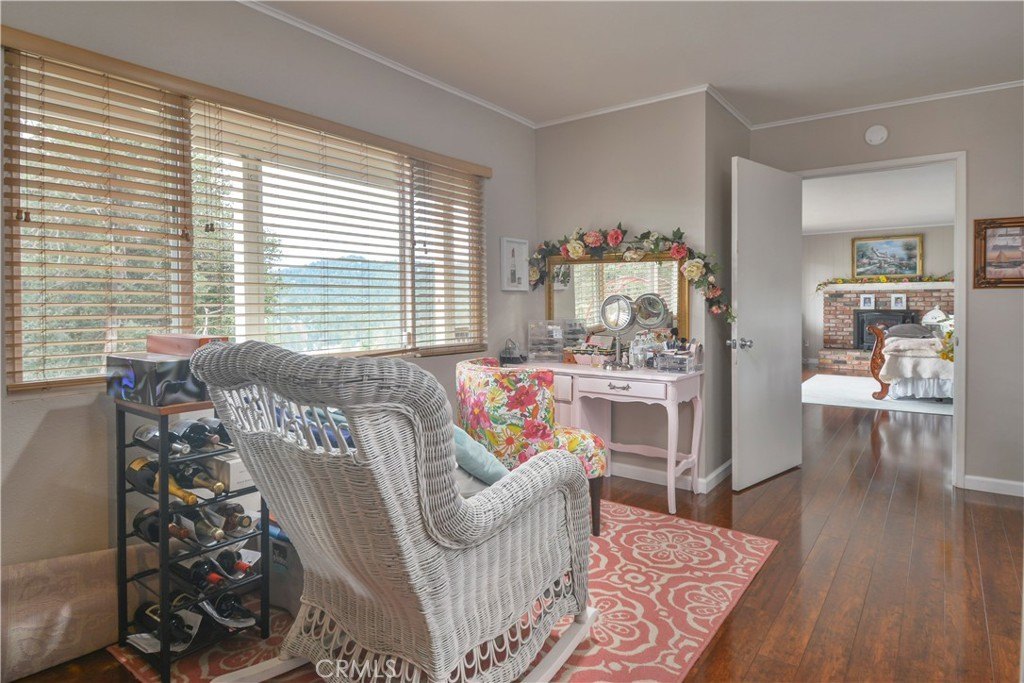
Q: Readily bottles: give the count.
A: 13